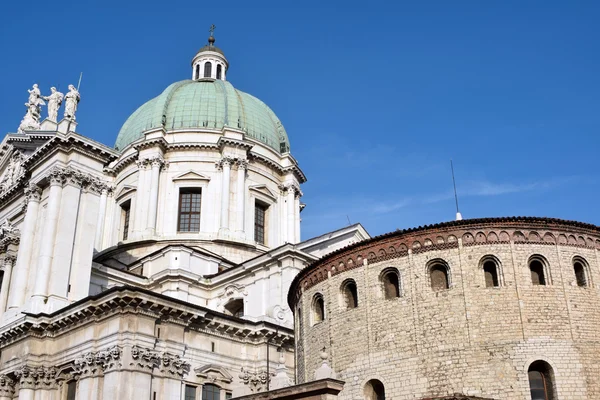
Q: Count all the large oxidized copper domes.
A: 1